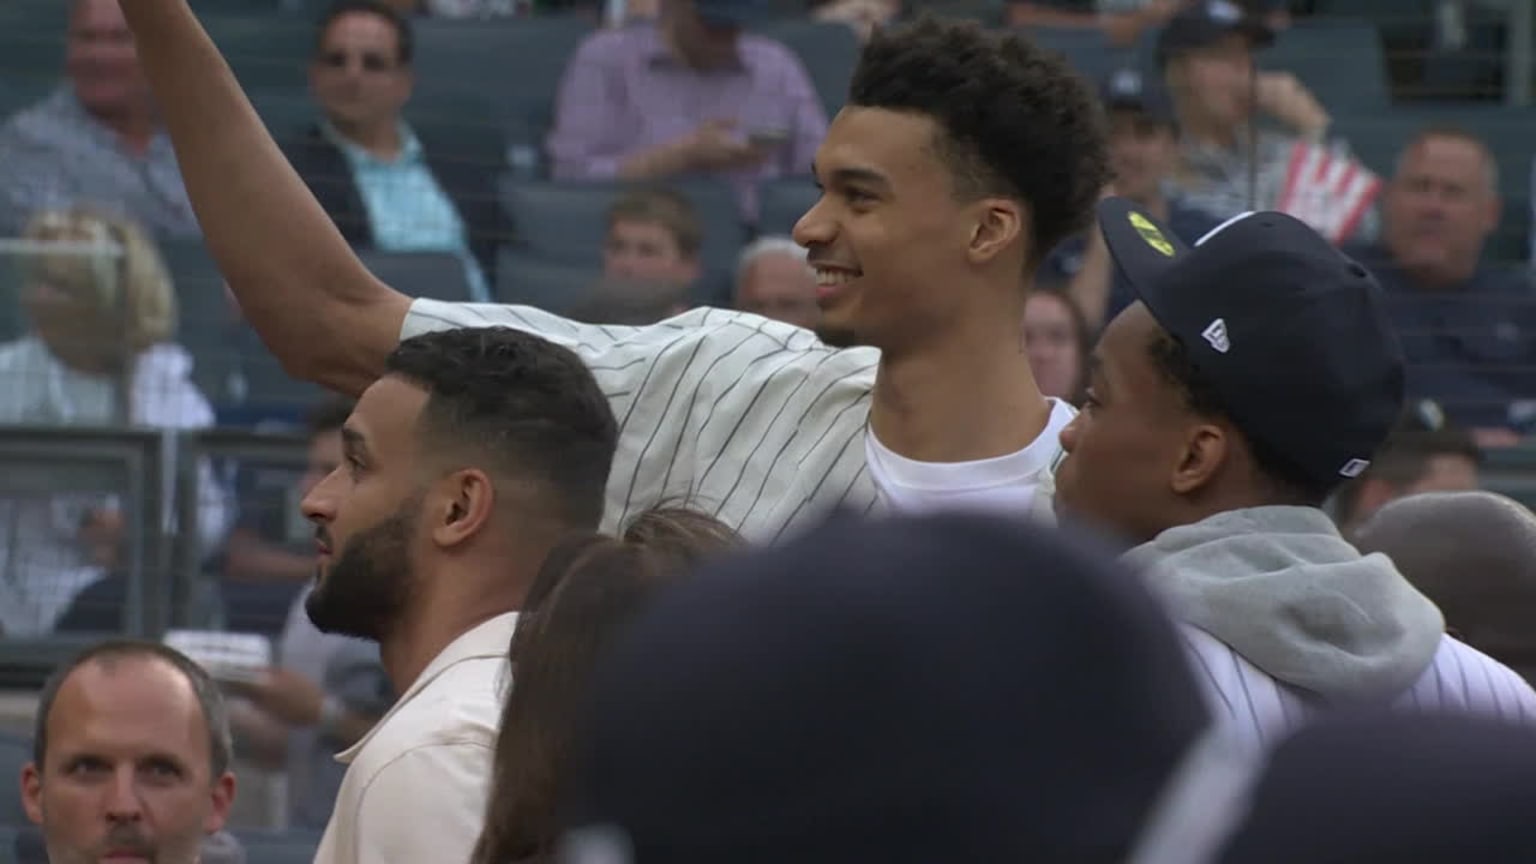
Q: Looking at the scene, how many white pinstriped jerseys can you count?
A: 2